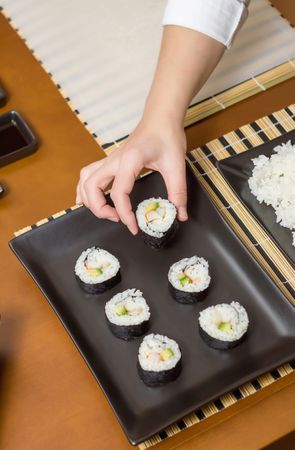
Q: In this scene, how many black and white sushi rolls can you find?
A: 6